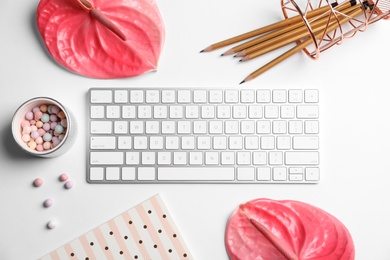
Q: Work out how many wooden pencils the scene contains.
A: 5